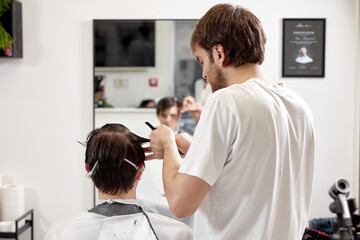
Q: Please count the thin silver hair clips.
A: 2